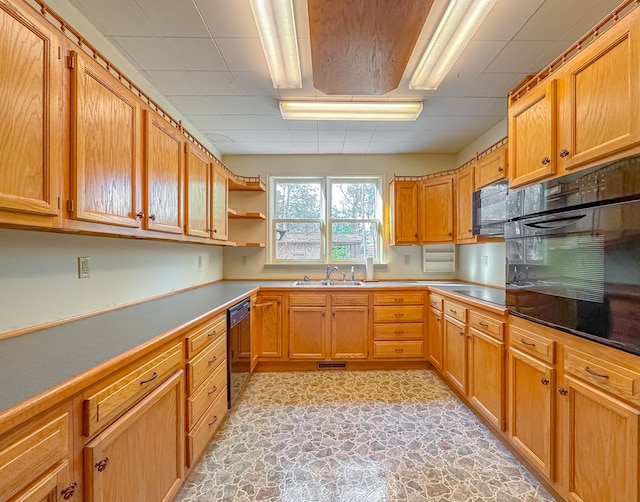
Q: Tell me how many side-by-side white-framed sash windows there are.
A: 2